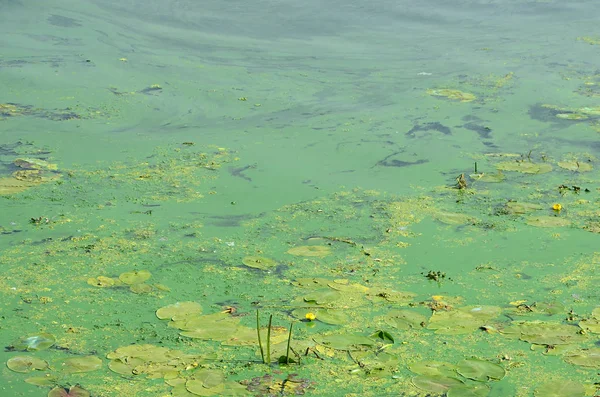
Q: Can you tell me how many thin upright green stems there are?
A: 3